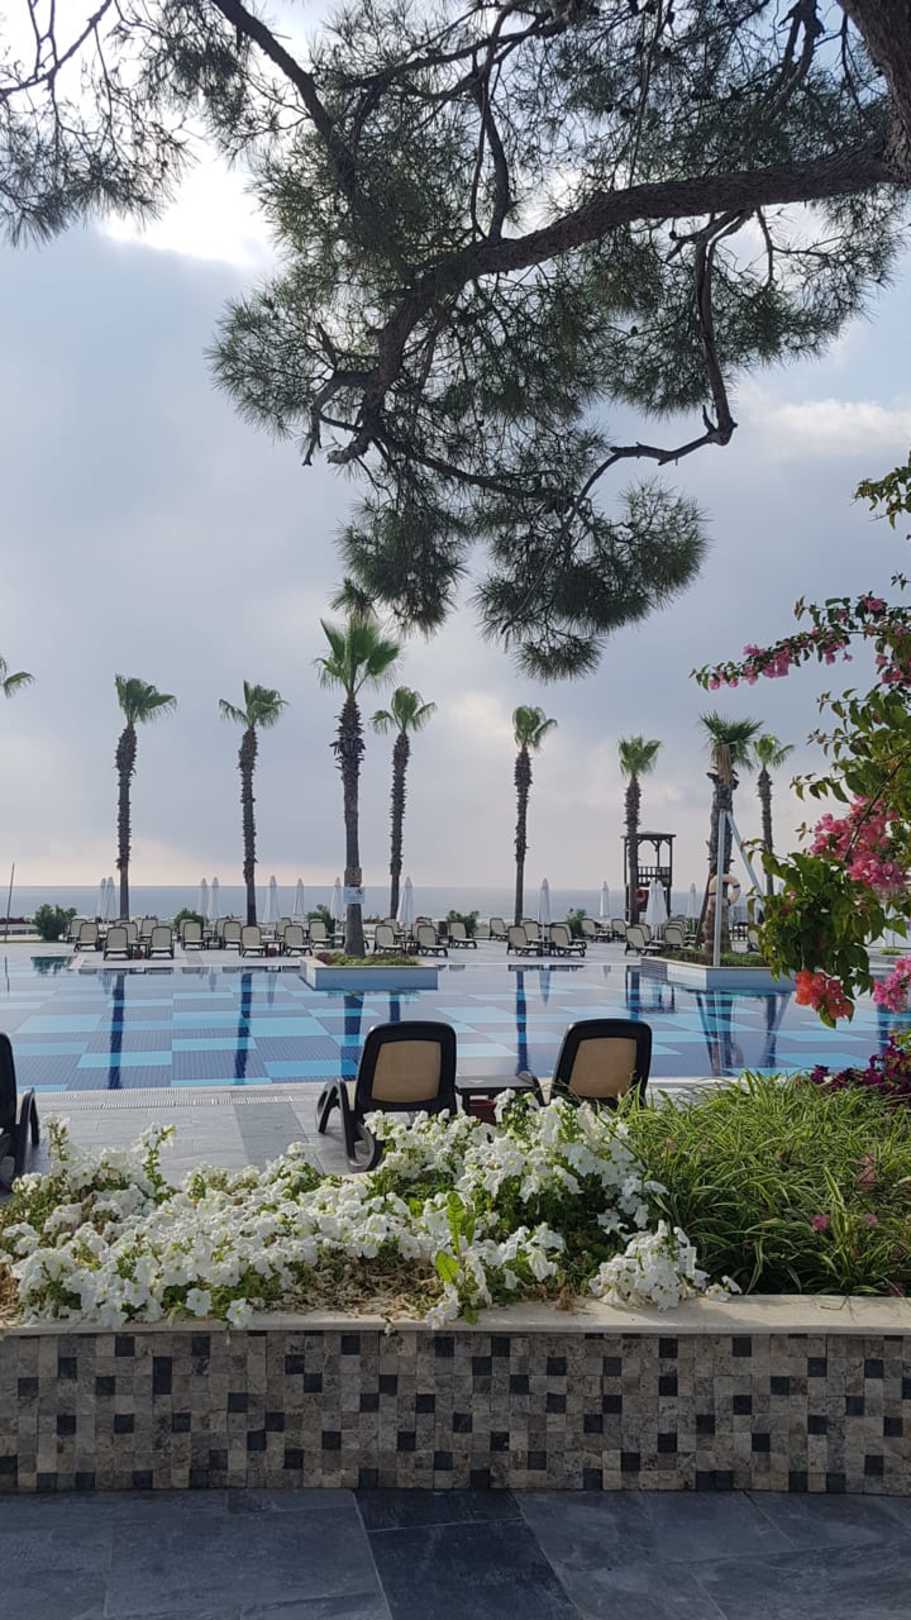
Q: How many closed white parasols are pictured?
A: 13